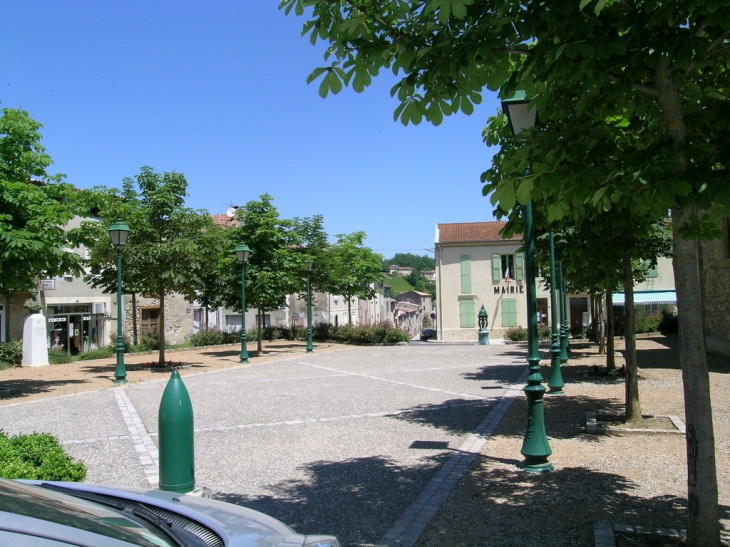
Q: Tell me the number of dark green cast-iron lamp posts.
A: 7